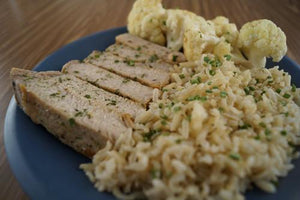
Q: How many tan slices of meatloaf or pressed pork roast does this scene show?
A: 5